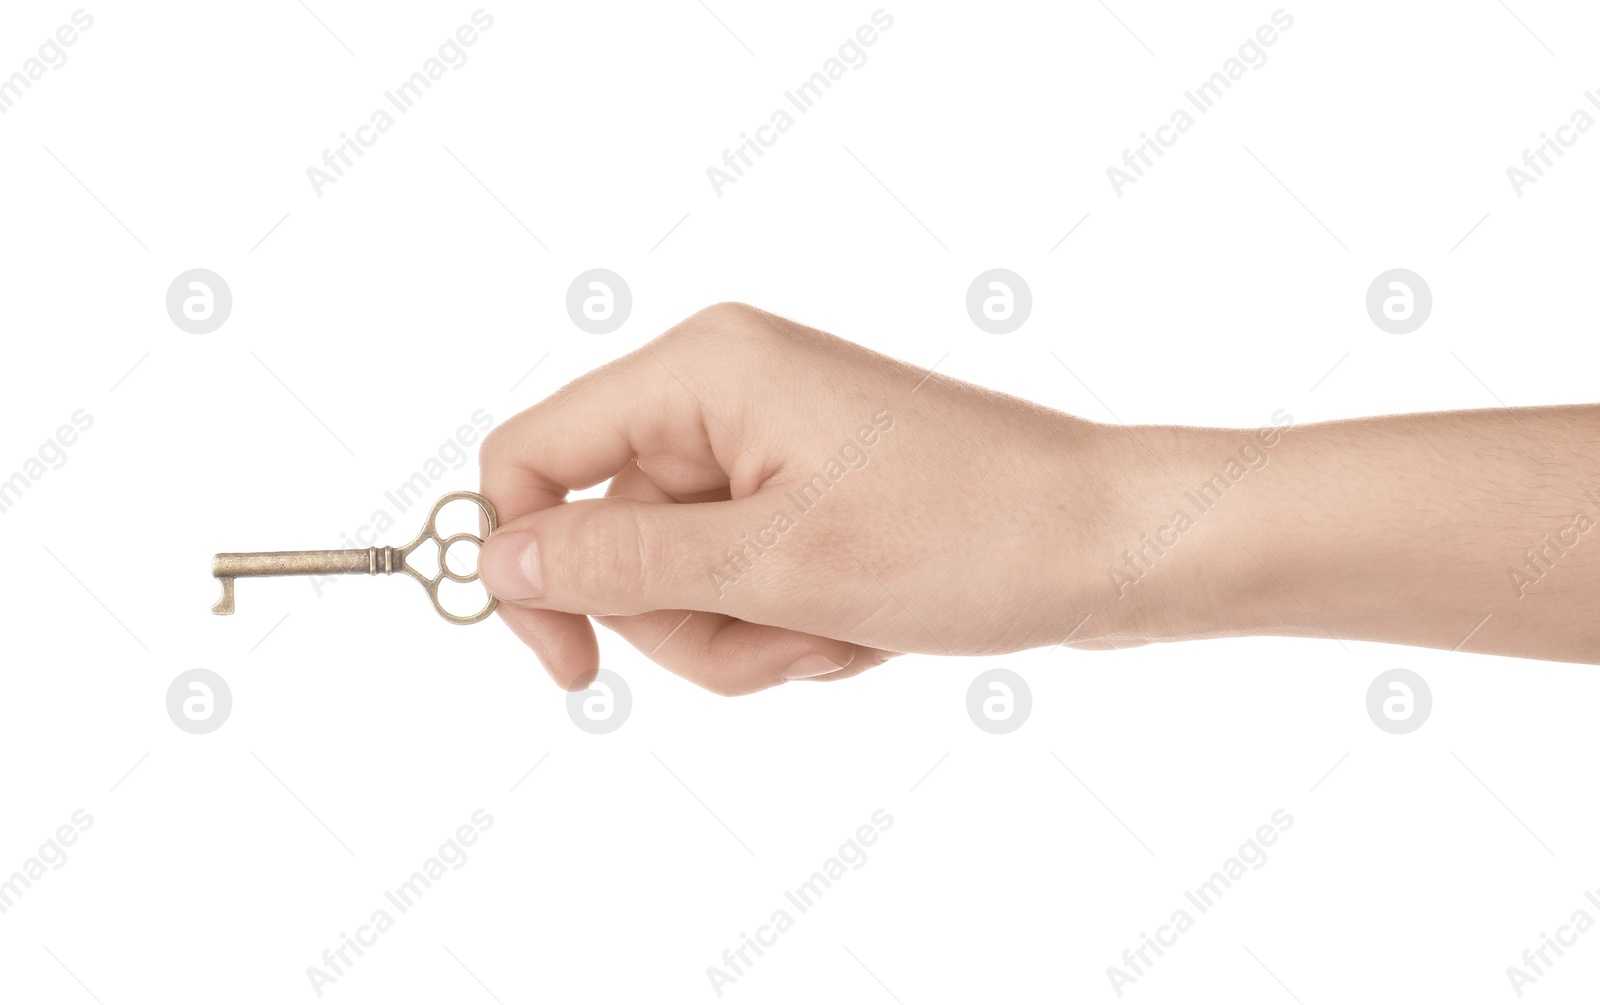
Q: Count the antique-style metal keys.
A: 1